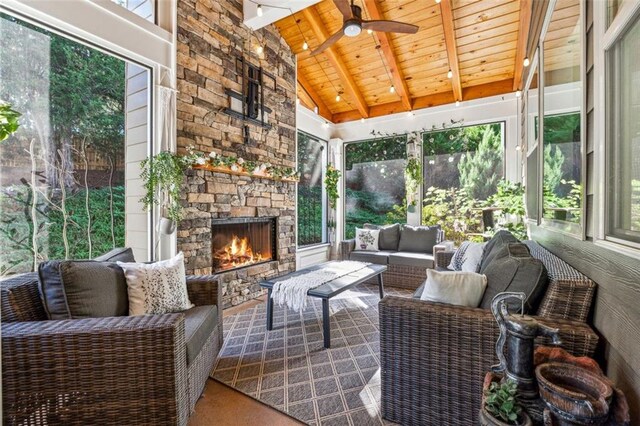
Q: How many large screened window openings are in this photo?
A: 4